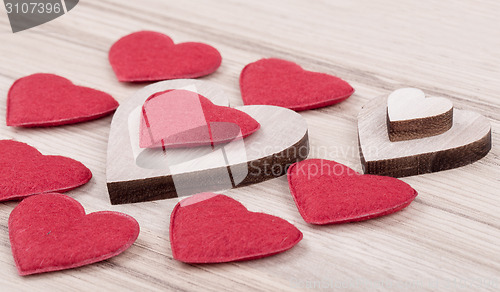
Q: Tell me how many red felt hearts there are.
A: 8